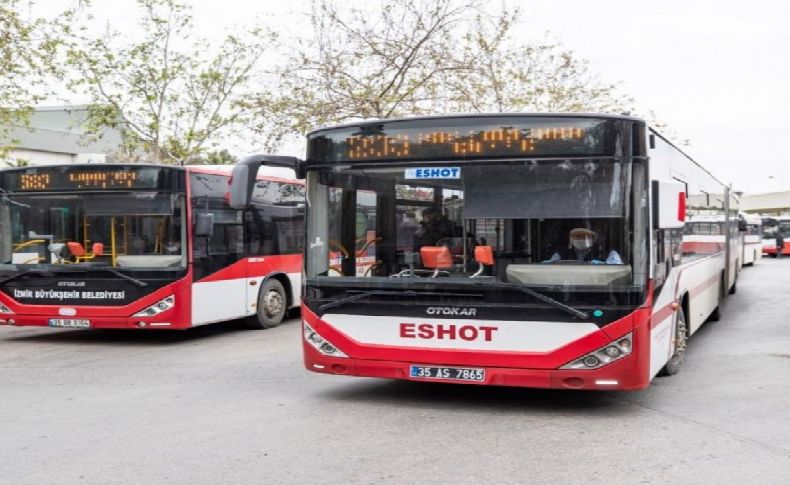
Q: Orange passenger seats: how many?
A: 4